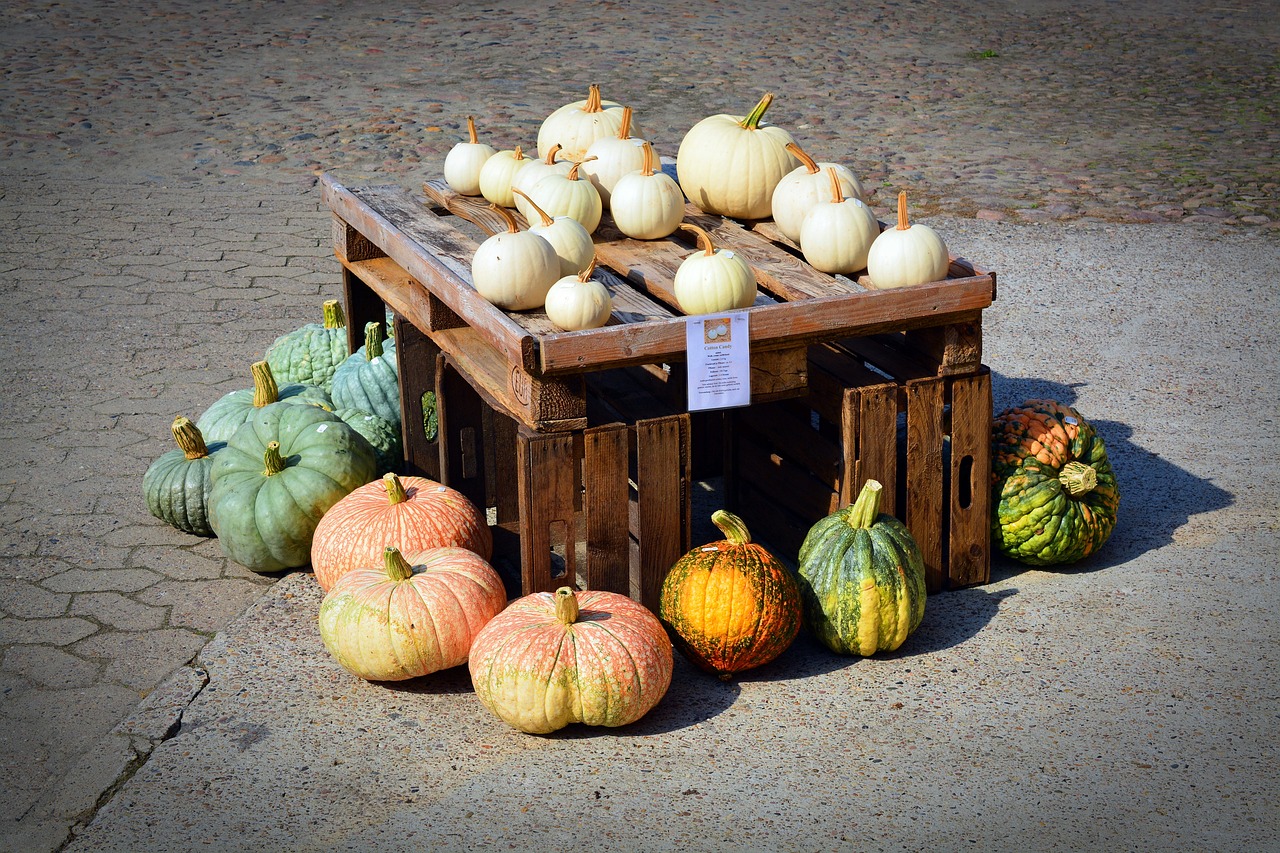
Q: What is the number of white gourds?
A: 15